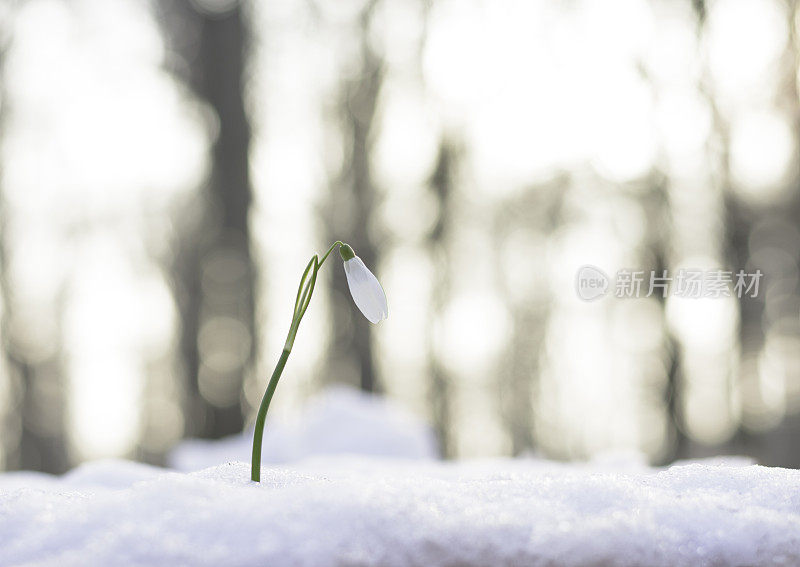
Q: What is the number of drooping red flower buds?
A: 0